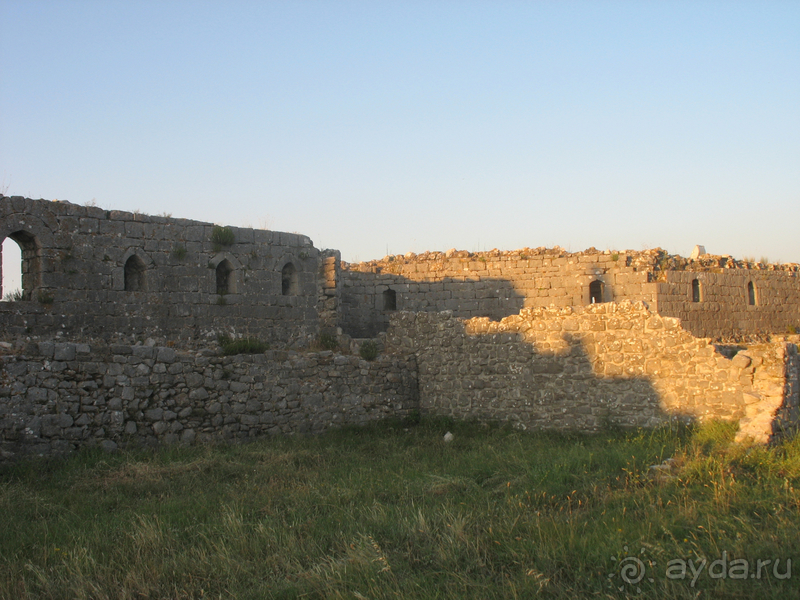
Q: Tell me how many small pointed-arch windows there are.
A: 7